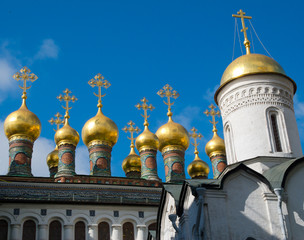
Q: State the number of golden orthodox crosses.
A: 10